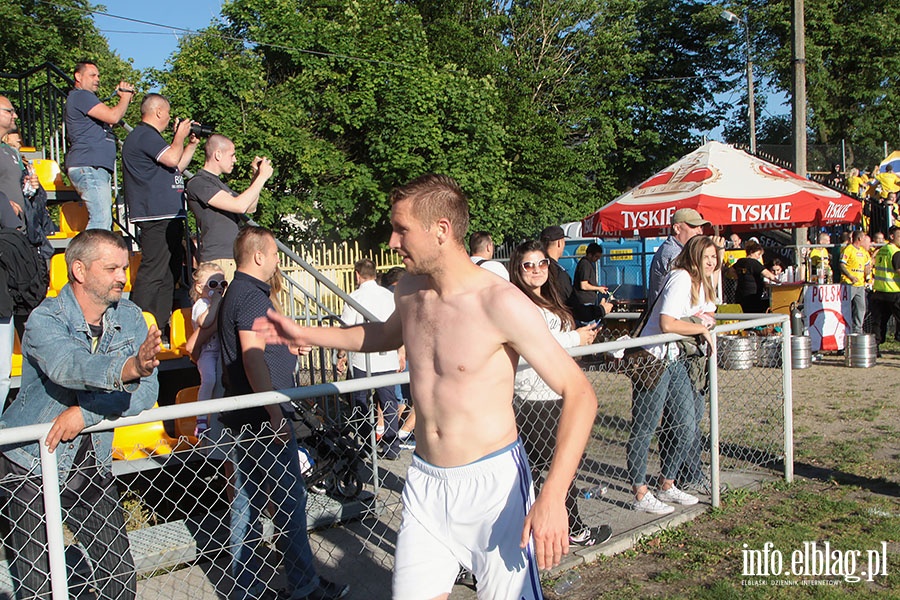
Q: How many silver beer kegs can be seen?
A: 4